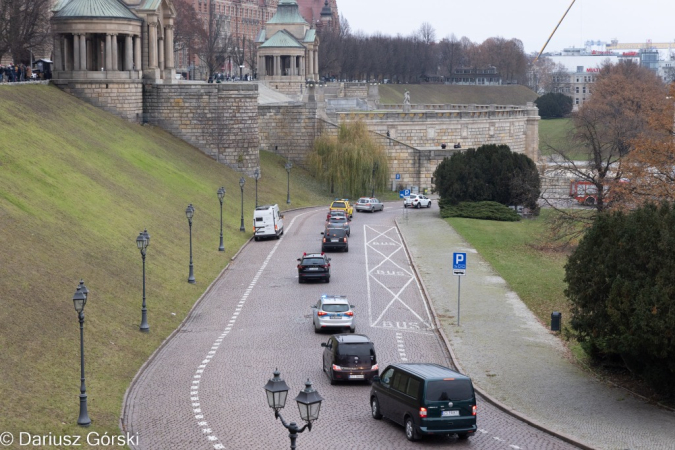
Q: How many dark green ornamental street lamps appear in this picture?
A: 8